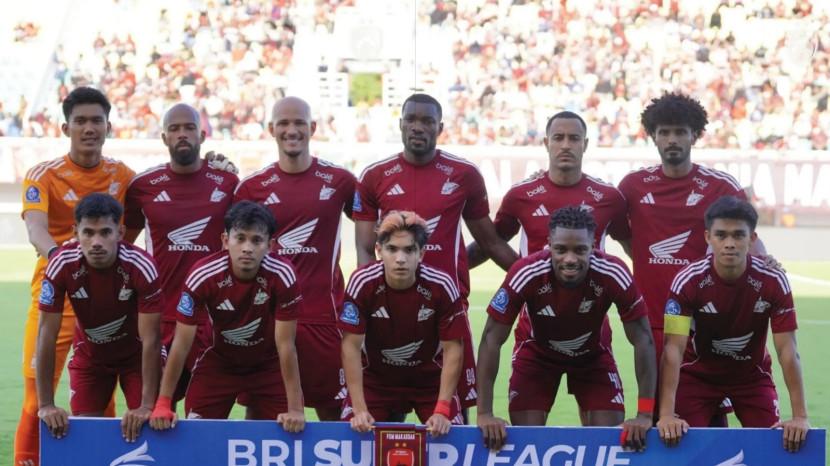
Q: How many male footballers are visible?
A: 11